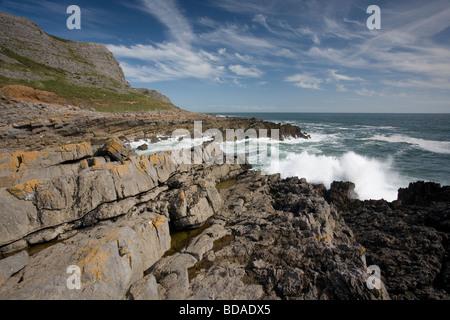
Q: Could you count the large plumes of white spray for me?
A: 1